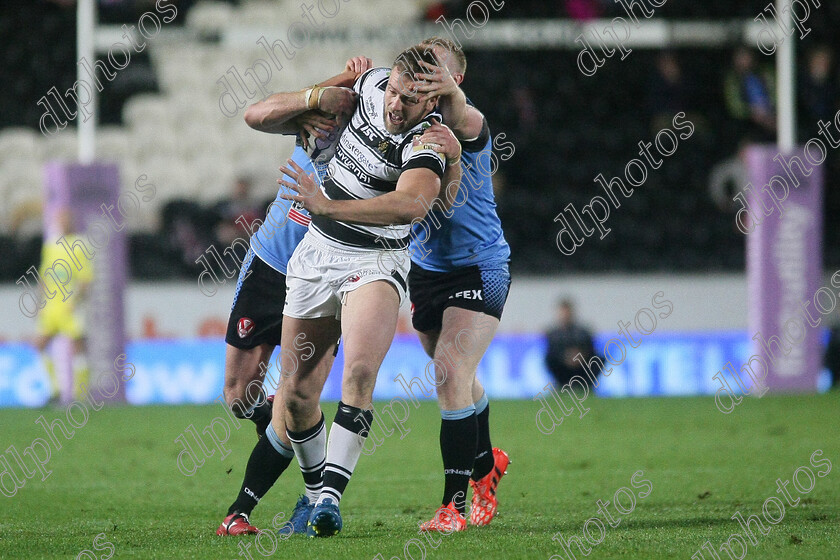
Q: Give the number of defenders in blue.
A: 2